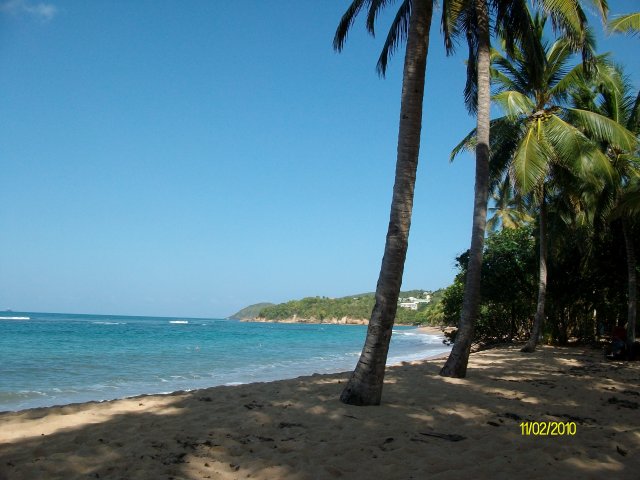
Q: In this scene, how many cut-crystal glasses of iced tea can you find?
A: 0